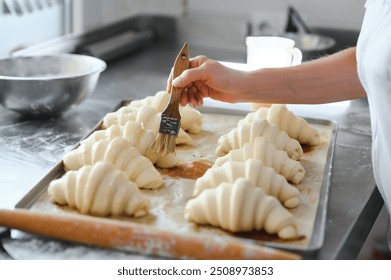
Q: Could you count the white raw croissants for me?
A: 10